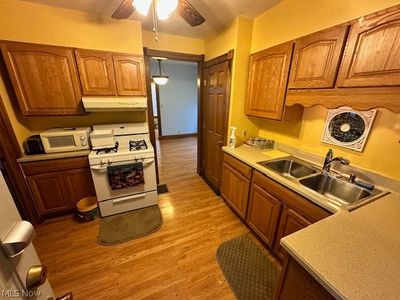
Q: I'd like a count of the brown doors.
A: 1